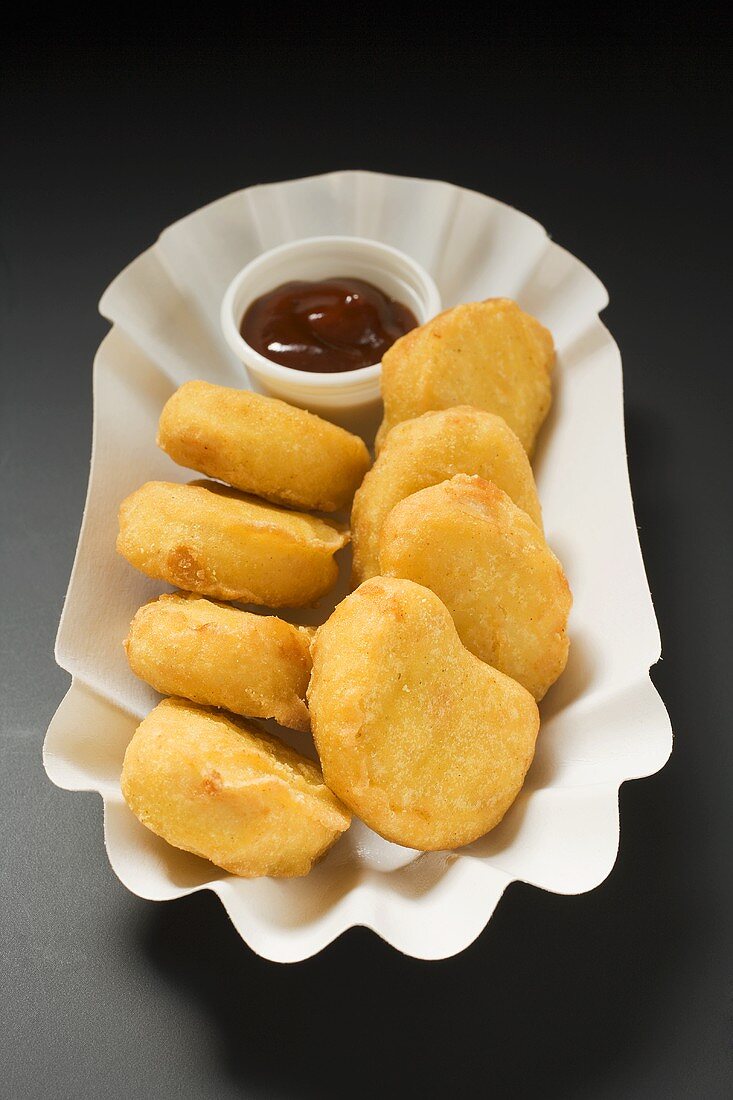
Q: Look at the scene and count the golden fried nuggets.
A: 8